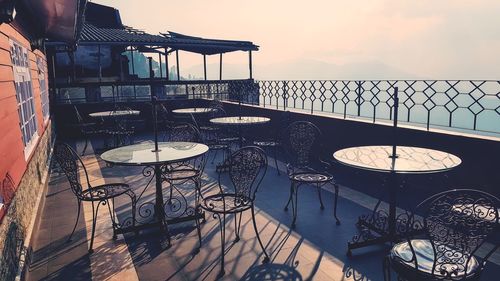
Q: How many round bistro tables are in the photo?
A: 5